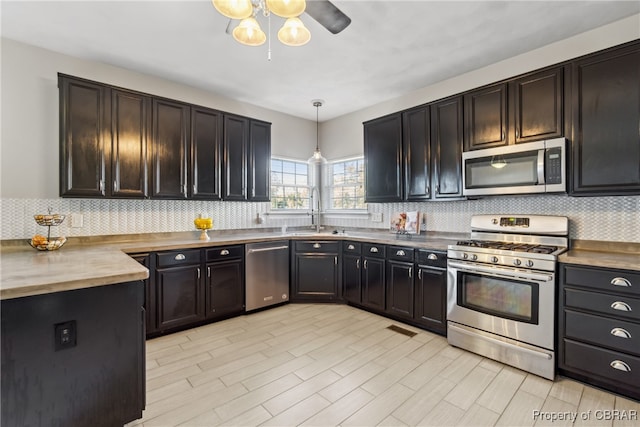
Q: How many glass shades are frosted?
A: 4